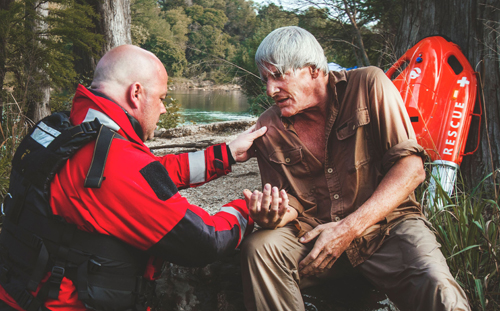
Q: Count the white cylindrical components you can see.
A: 1